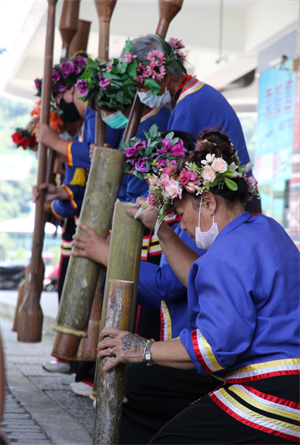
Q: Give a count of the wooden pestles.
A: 5